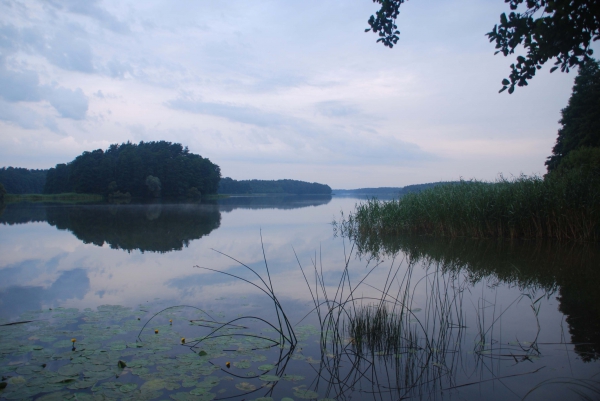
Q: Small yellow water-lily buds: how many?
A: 5